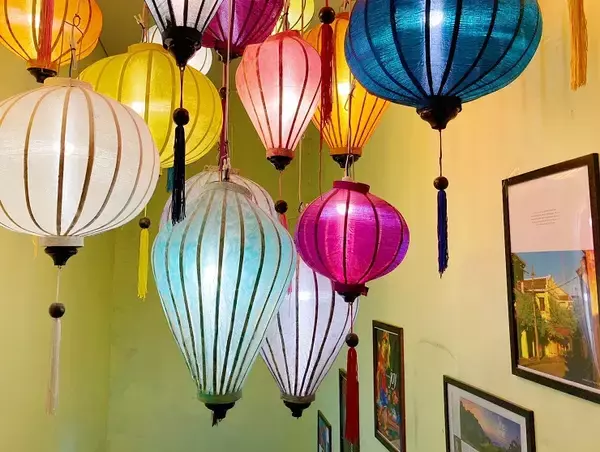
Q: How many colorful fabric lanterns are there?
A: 14